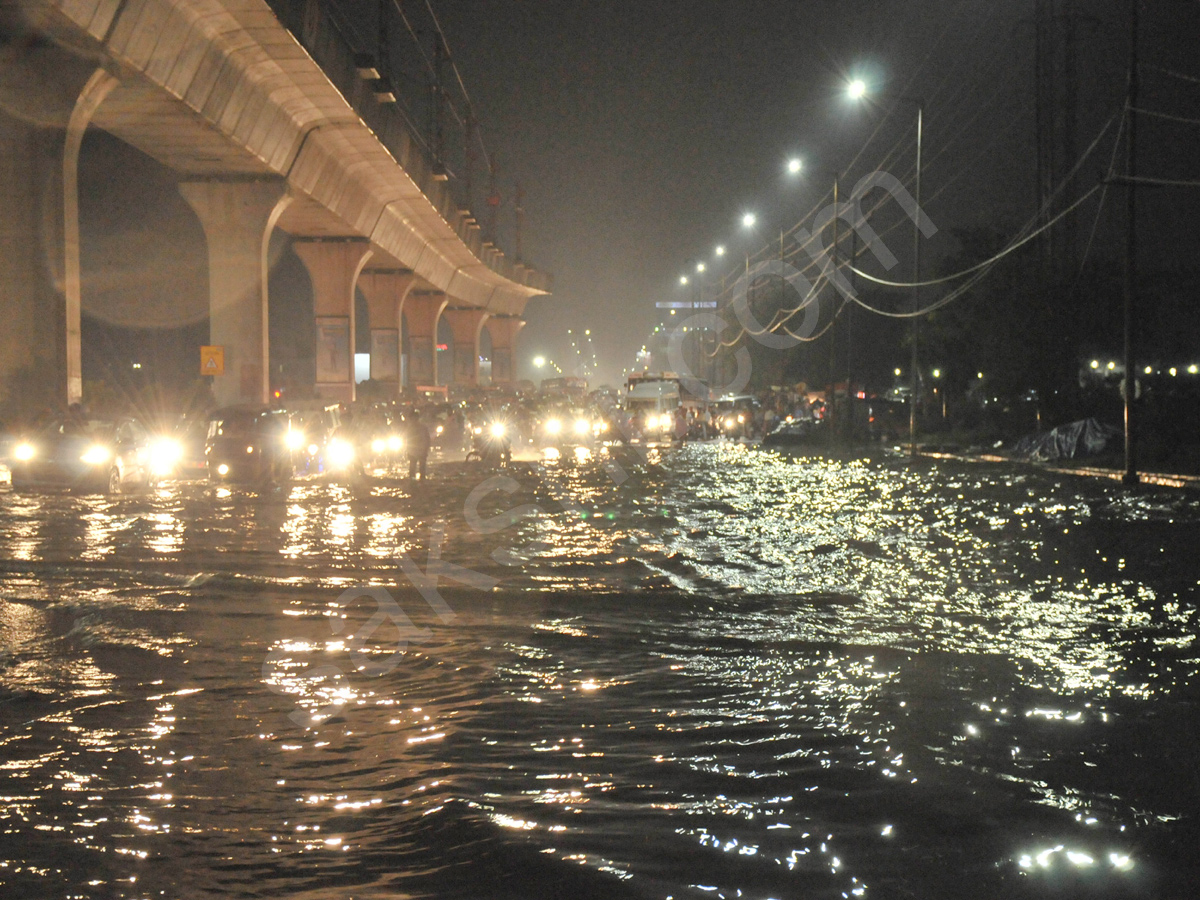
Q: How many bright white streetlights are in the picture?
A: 6